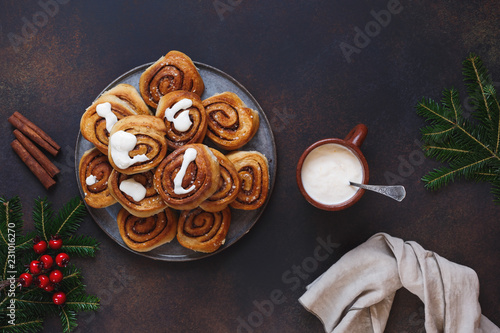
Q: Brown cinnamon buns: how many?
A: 13